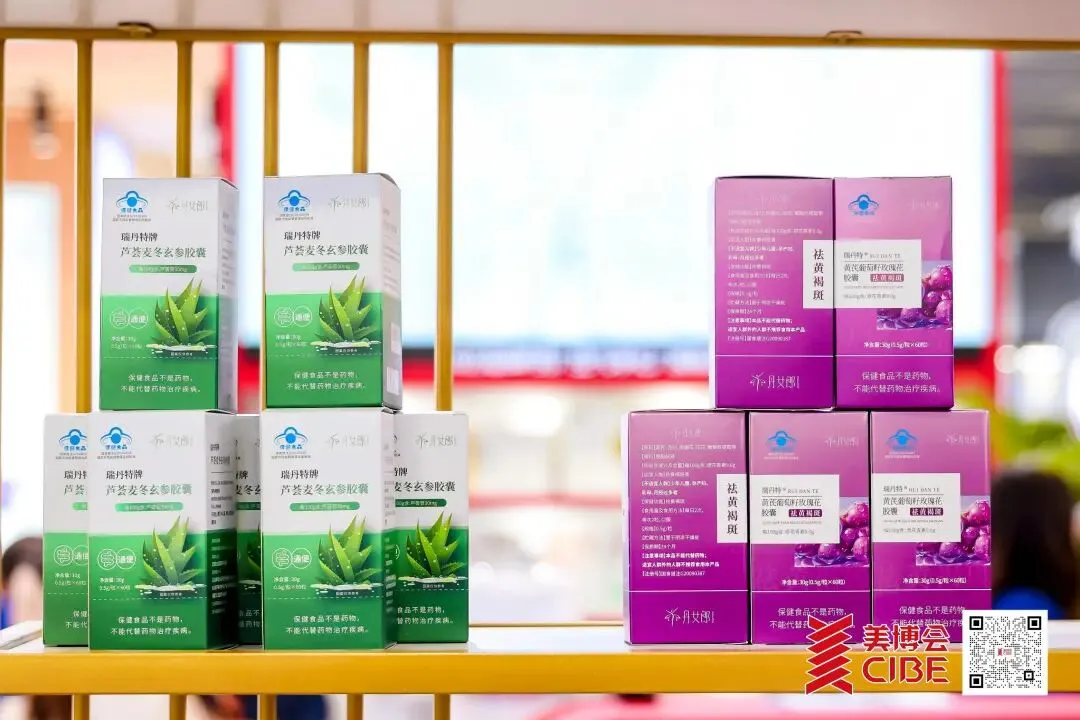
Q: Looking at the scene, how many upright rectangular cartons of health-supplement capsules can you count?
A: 12